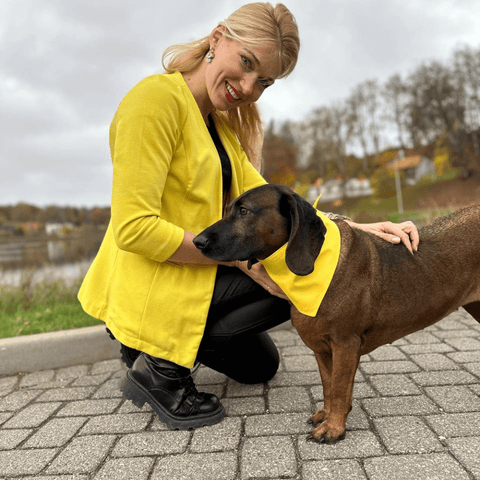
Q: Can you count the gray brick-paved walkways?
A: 1